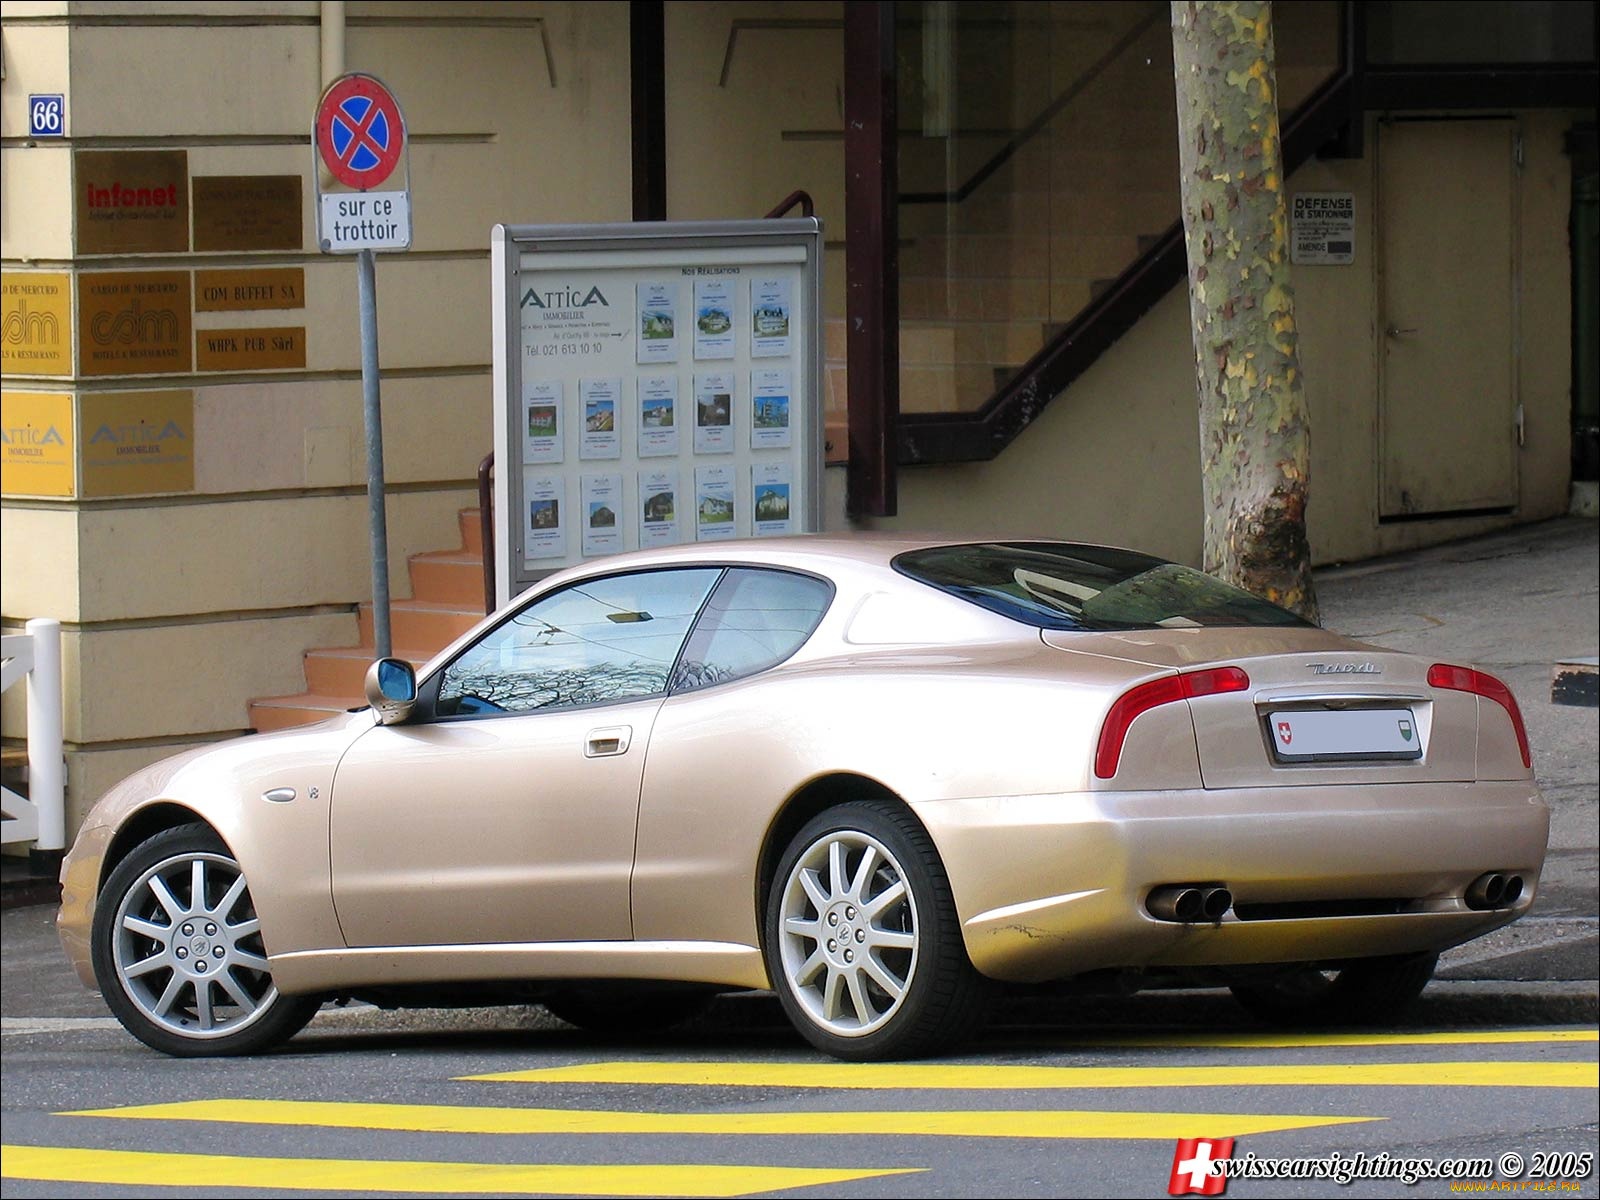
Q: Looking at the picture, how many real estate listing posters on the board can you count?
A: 13